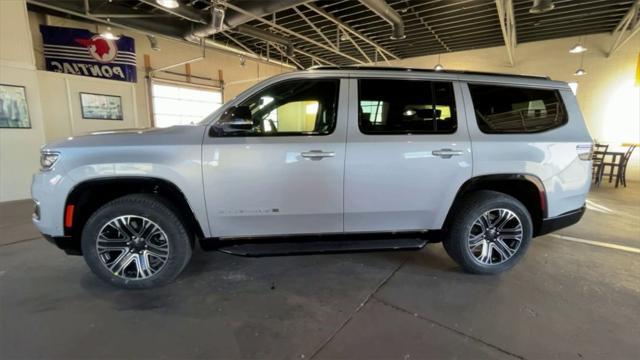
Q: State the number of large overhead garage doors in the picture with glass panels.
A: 1